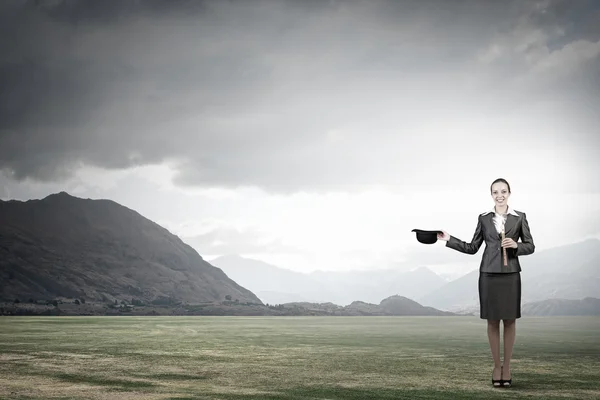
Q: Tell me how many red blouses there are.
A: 0